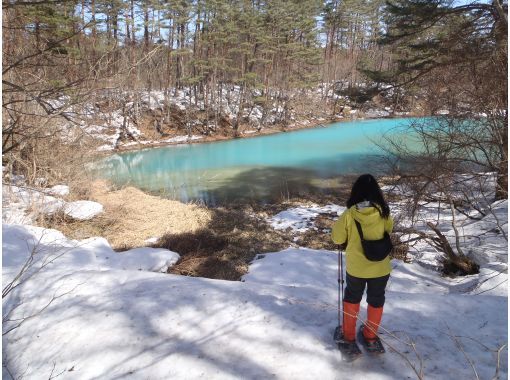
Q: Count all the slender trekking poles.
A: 2